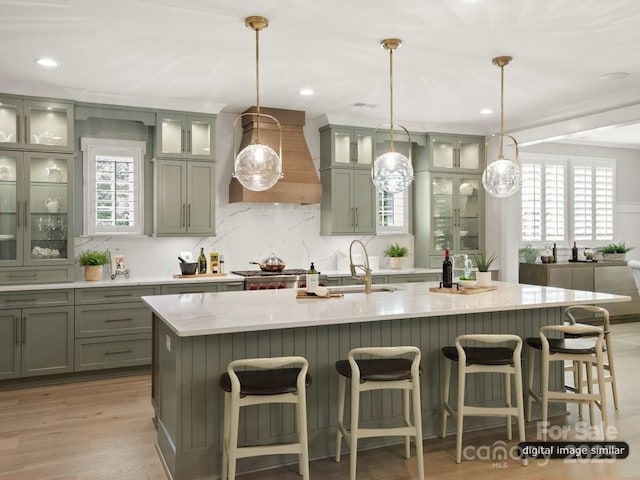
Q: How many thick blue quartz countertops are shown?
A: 0